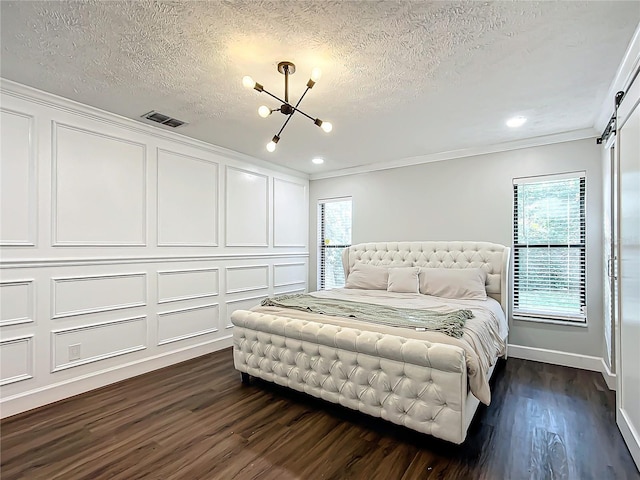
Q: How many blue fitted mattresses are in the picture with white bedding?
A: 0